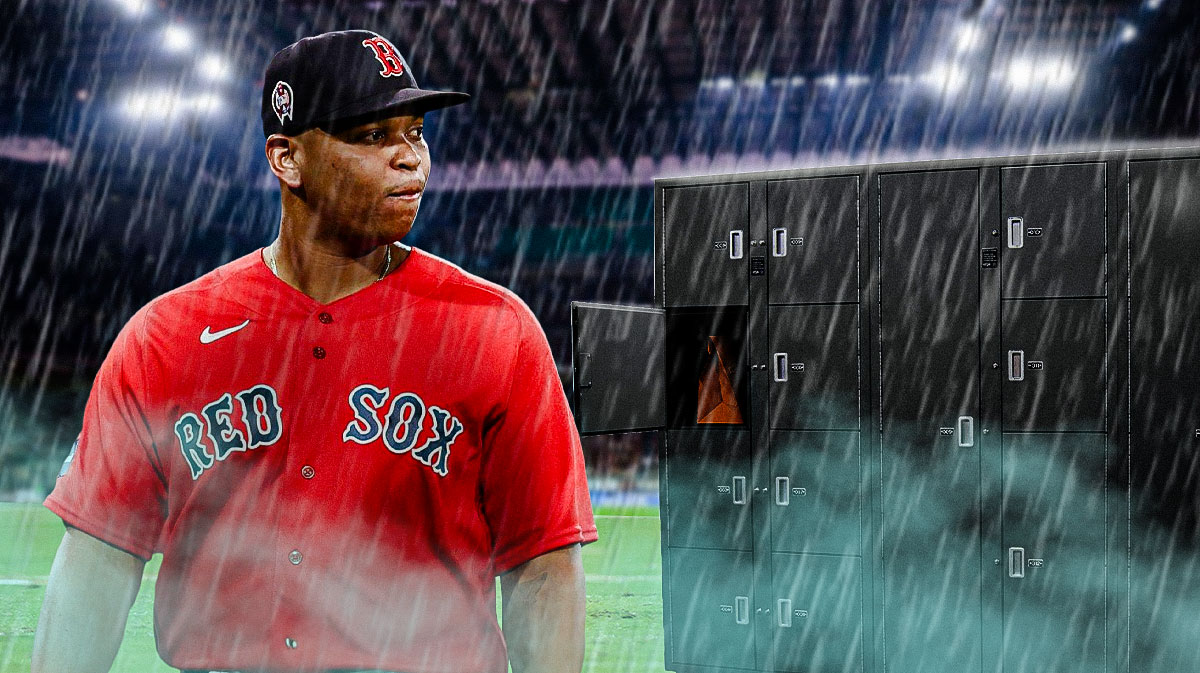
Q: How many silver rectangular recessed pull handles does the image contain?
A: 11